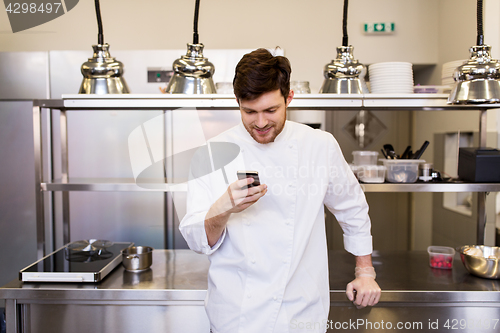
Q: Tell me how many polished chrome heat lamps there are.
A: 4